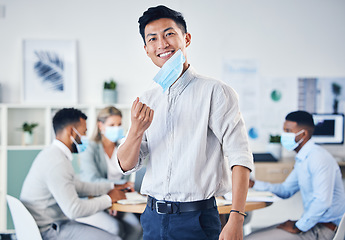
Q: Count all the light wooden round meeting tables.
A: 1